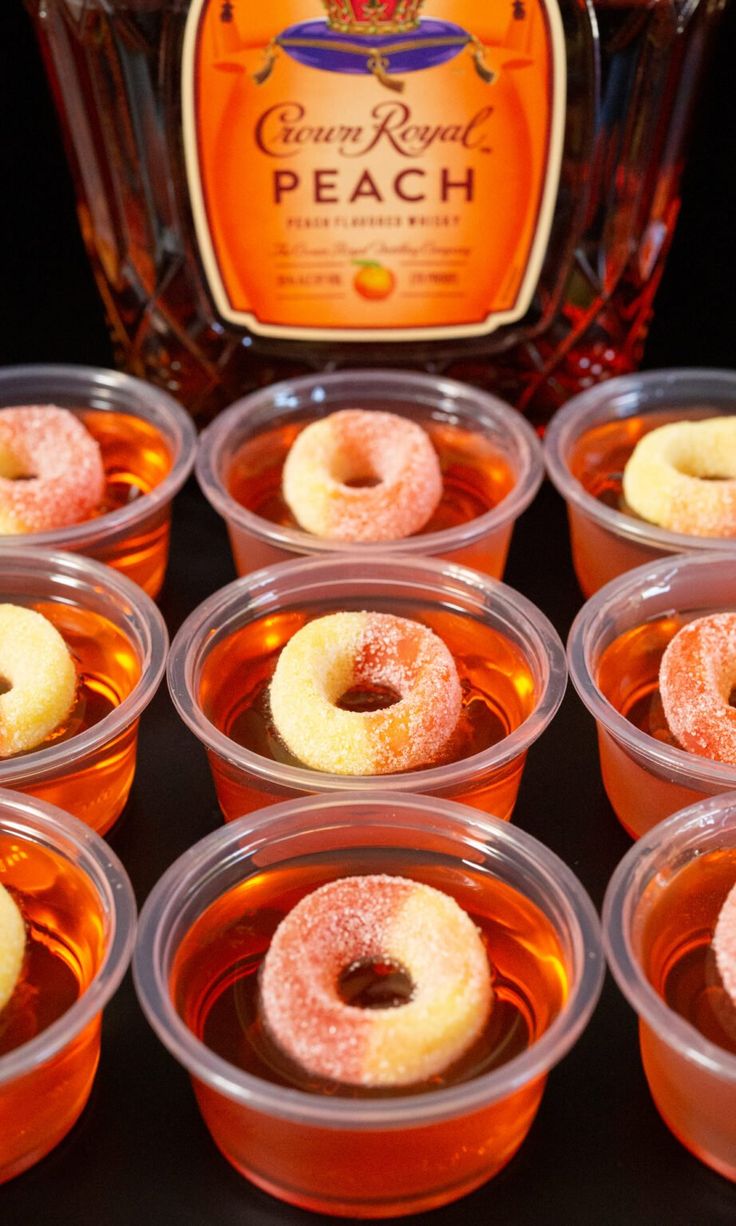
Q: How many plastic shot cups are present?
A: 9